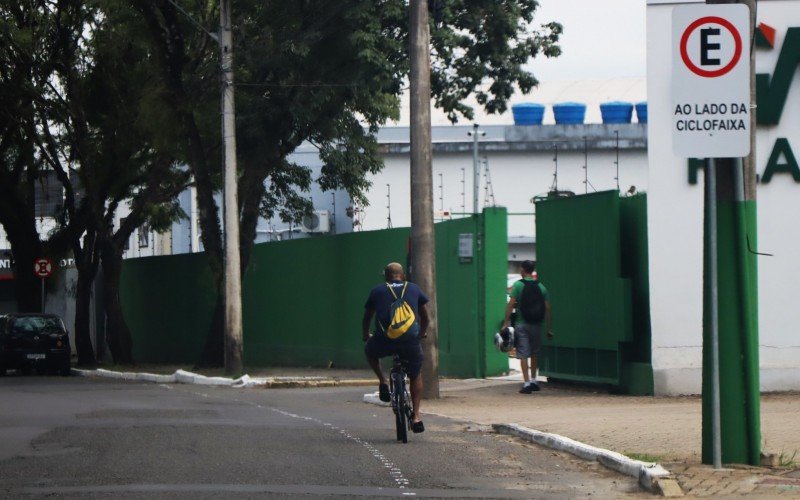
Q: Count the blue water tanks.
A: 4